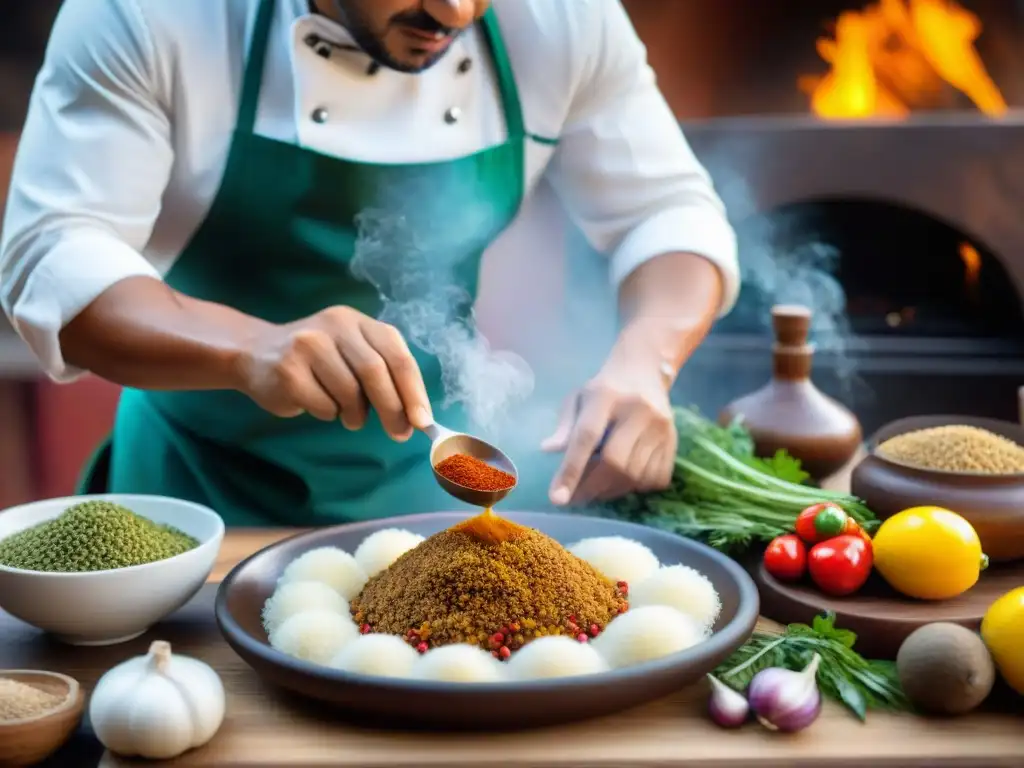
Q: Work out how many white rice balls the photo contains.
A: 10